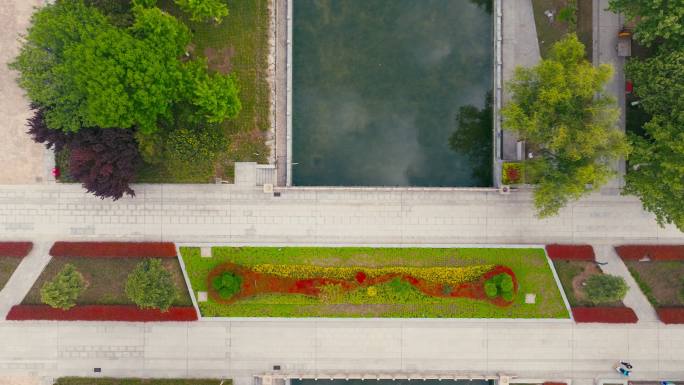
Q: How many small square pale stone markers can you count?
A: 3